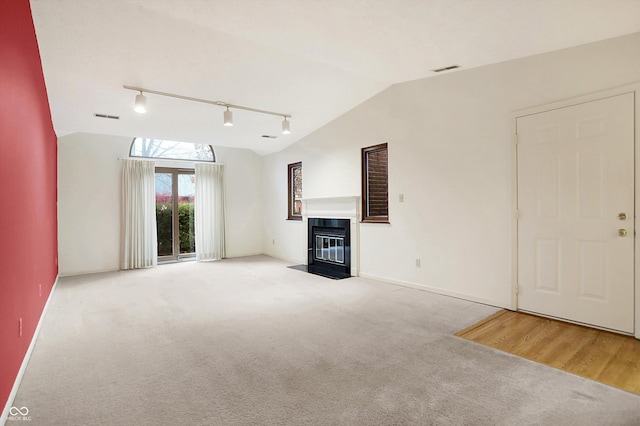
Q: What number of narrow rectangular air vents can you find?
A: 3